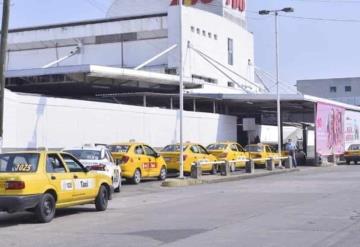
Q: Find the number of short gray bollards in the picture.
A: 5